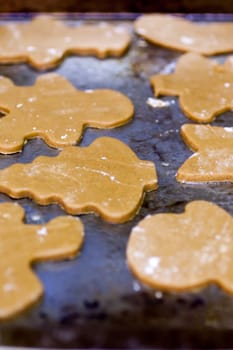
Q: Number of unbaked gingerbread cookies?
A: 8